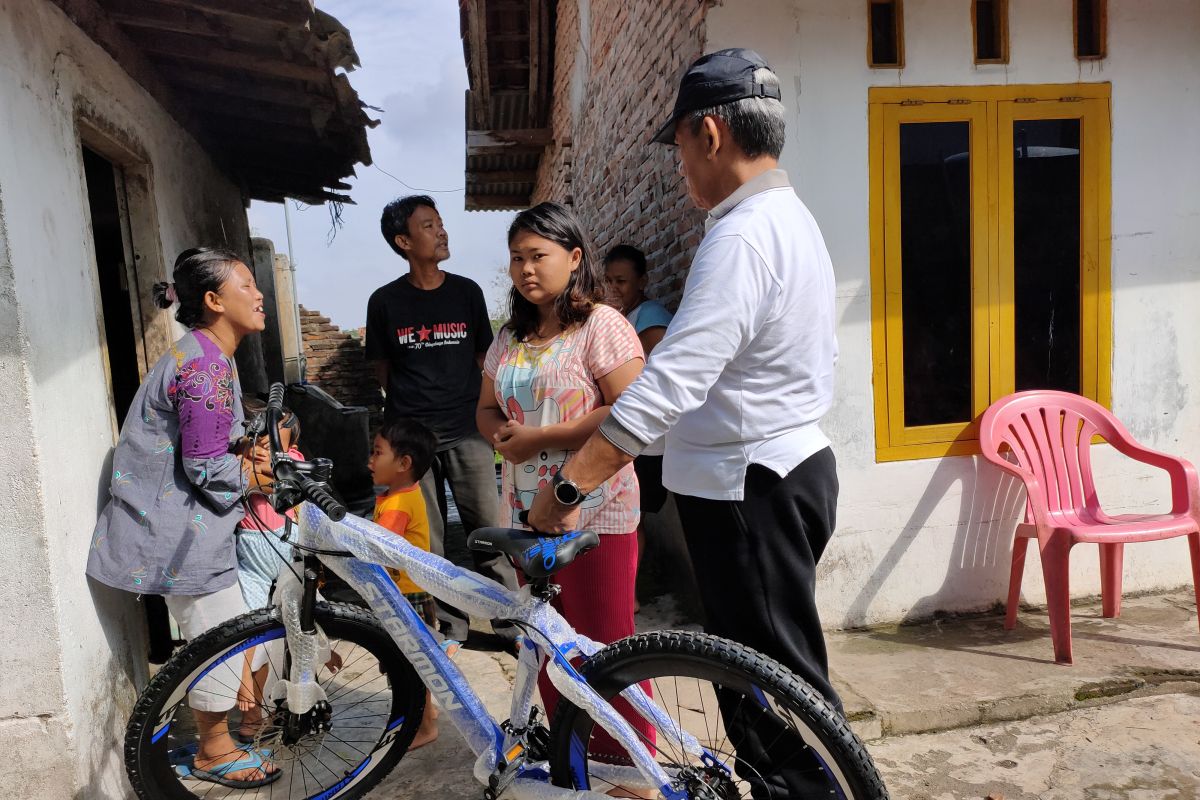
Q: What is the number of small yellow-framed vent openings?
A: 3